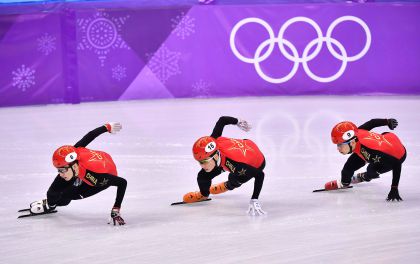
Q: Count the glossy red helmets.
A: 3